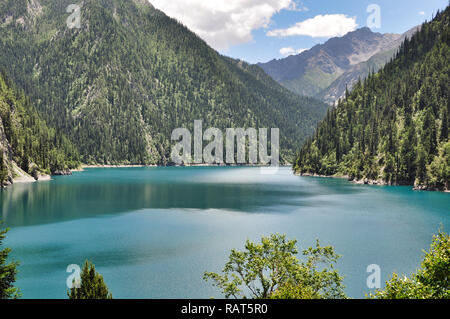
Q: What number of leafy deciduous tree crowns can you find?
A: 2